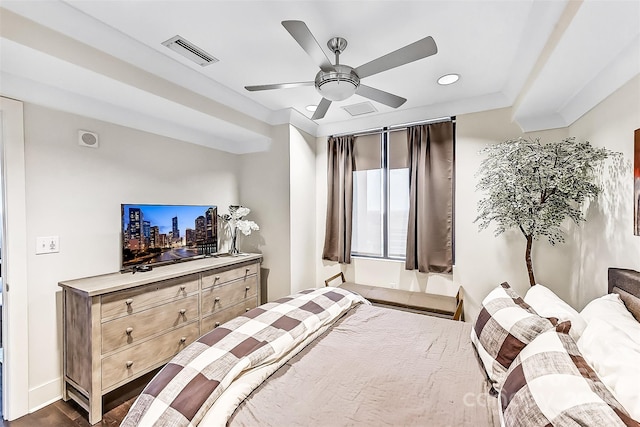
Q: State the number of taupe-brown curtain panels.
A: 2